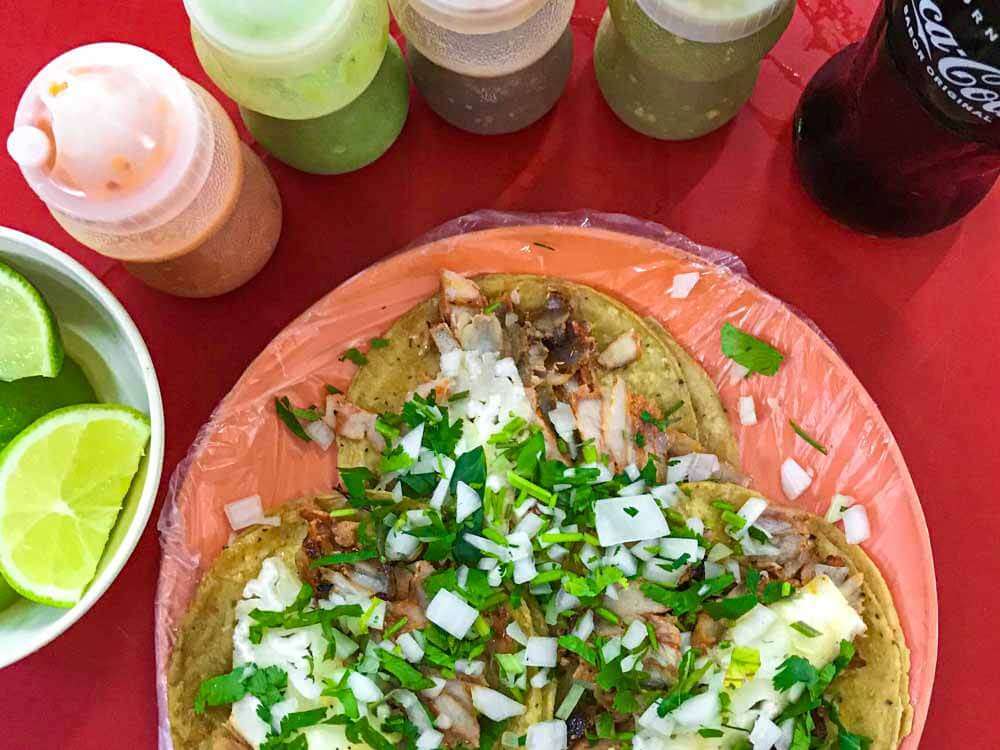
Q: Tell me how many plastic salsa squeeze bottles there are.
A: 4